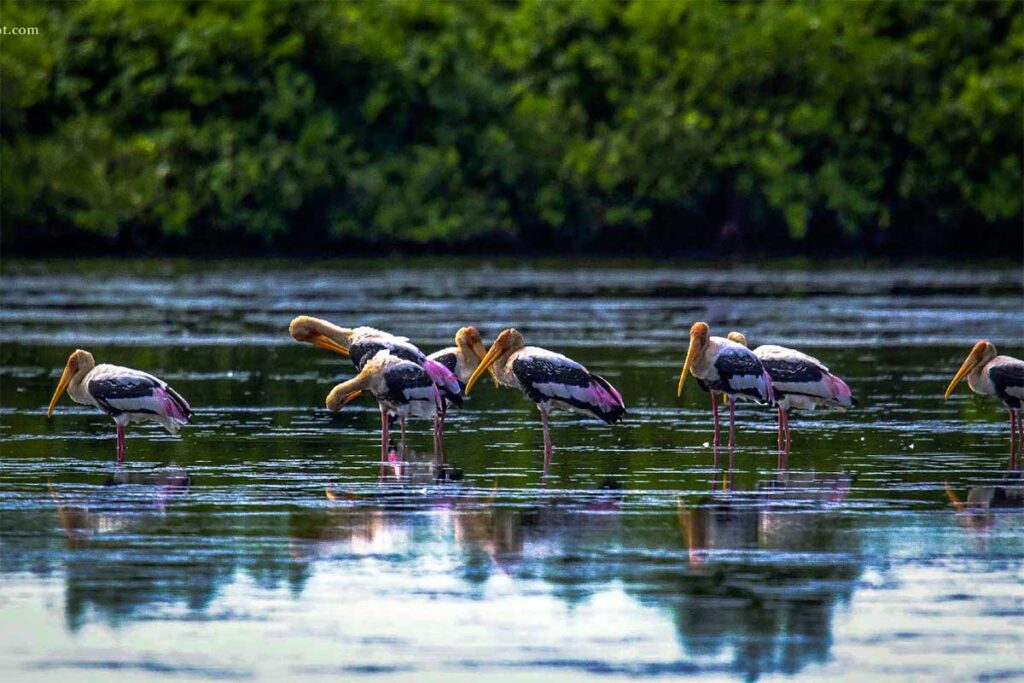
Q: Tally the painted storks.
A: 8